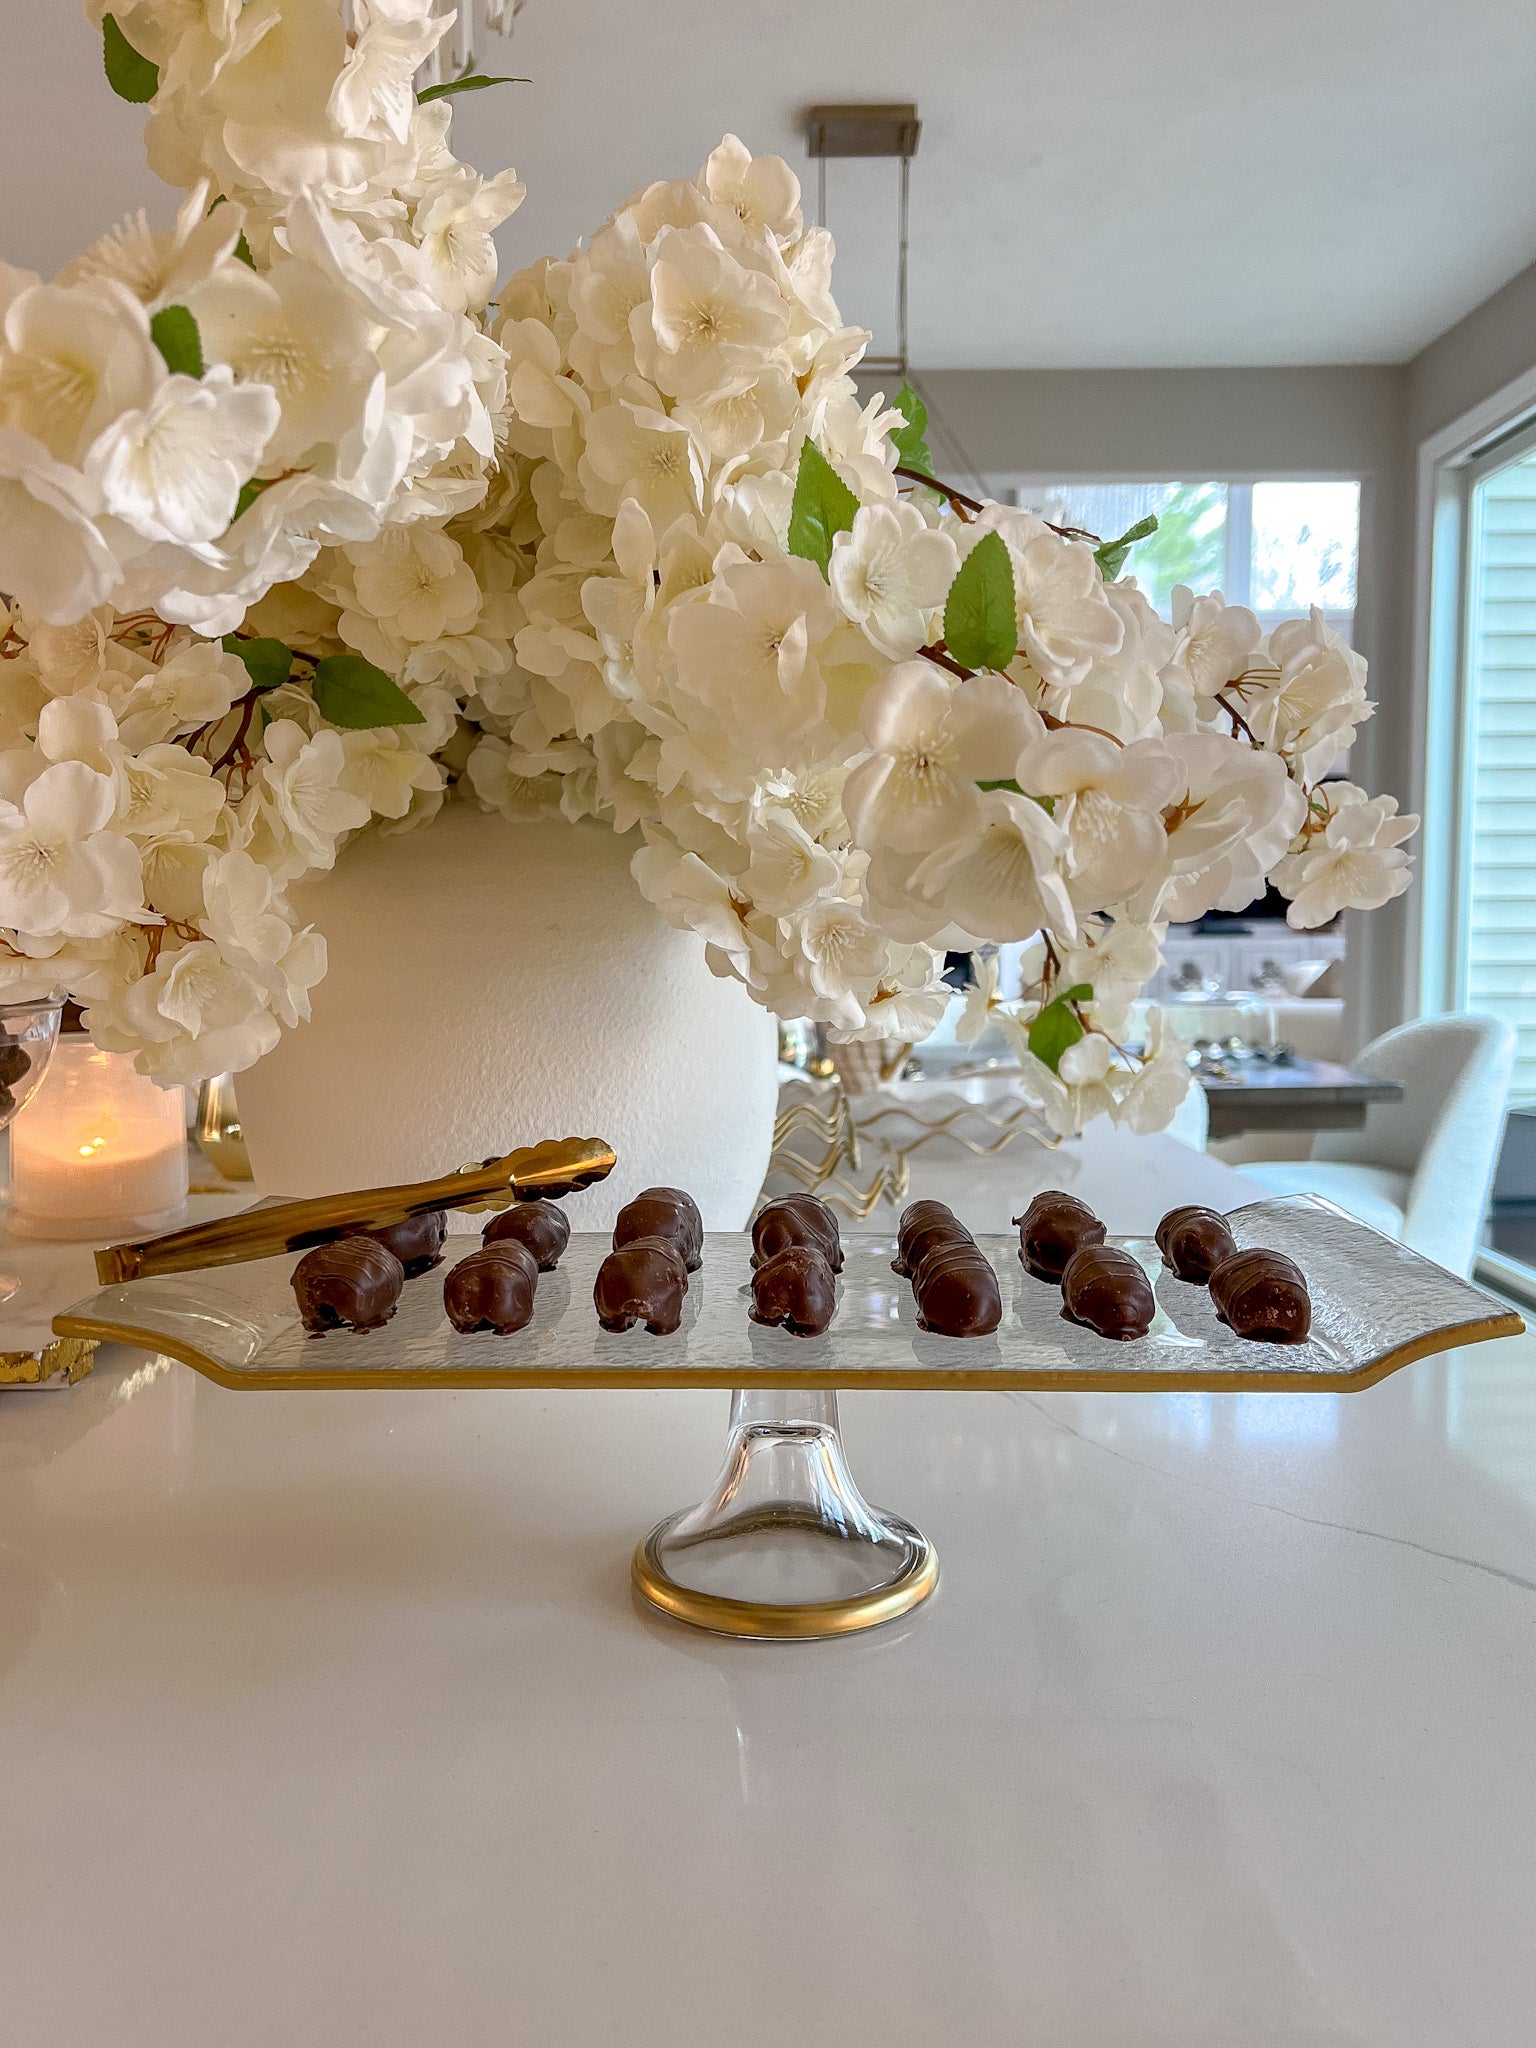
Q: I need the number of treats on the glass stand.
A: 14